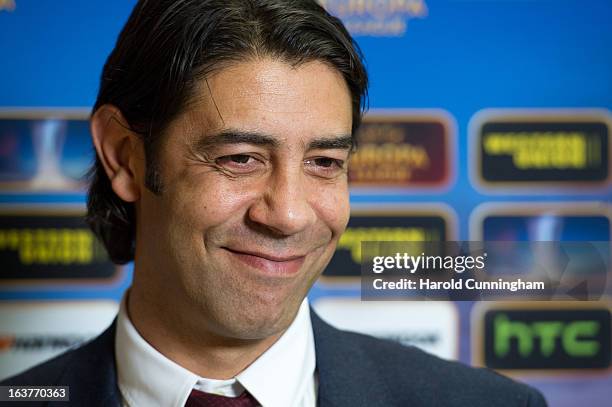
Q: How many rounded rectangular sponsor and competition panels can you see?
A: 9